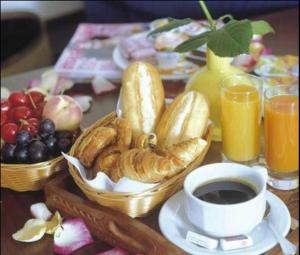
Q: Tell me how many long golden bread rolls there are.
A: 2